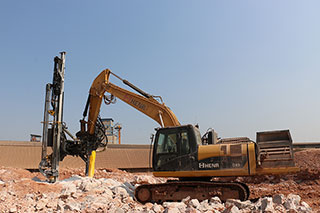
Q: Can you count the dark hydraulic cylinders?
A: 2